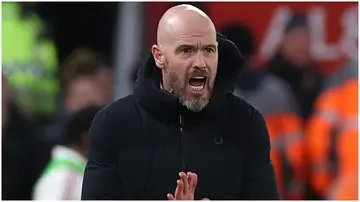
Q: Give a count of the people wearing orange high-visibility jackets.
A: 2